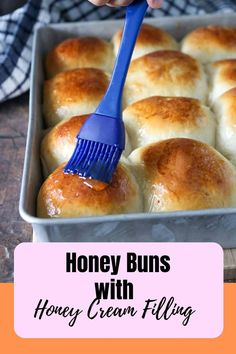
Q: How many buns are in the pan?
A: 11